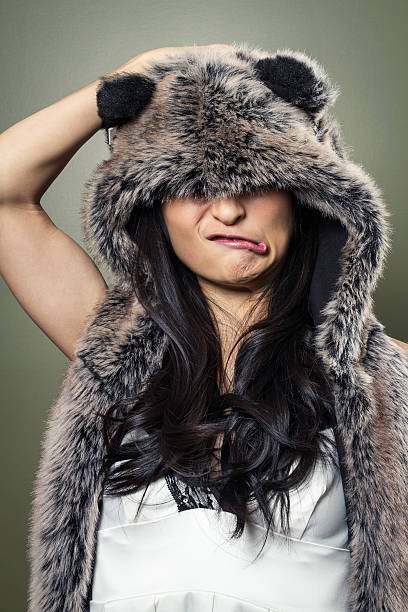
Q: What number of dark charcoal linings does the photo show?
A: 1